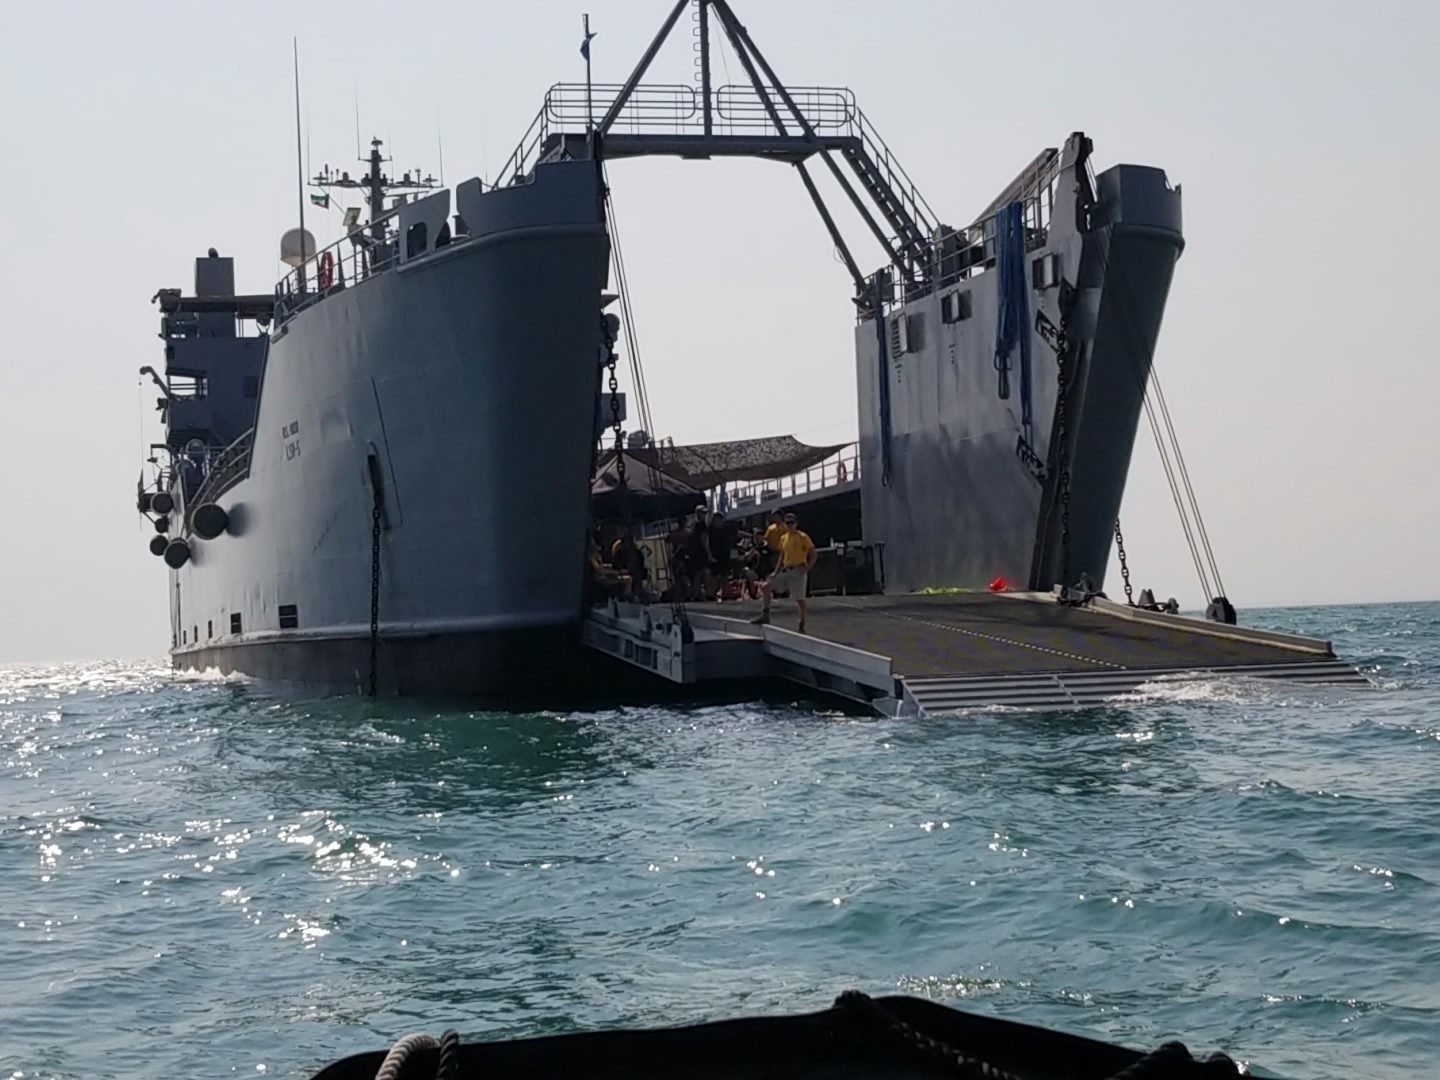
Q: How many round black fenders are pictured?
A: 5